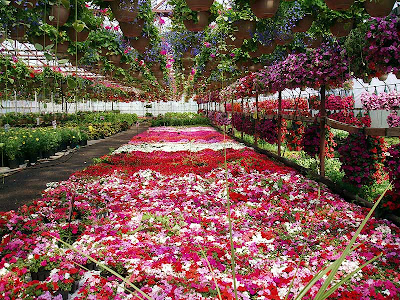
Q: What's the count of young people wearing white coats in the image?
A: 0